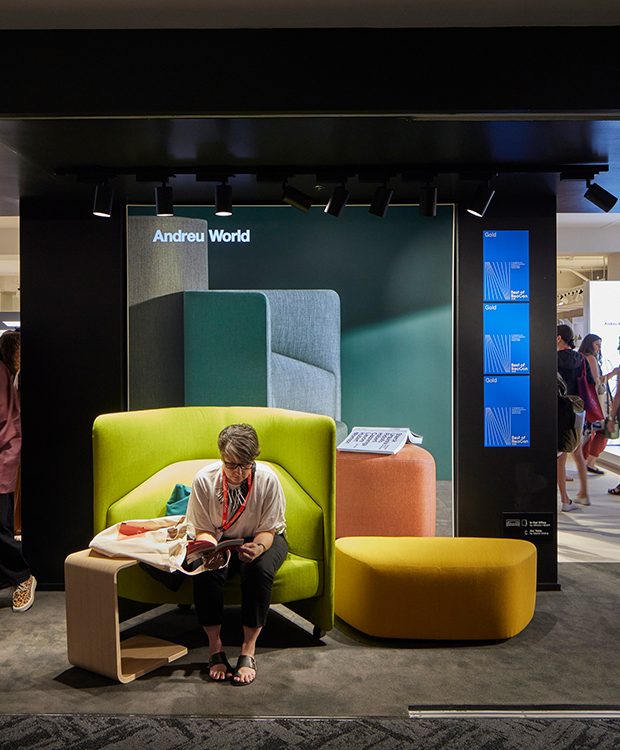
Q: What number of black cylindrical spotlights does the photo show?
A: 9